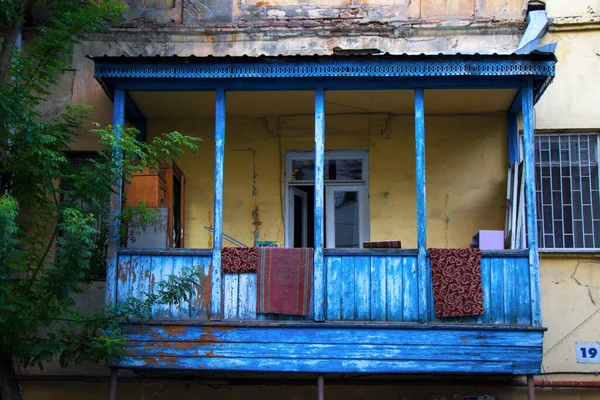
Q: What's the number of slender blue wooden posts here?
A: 5